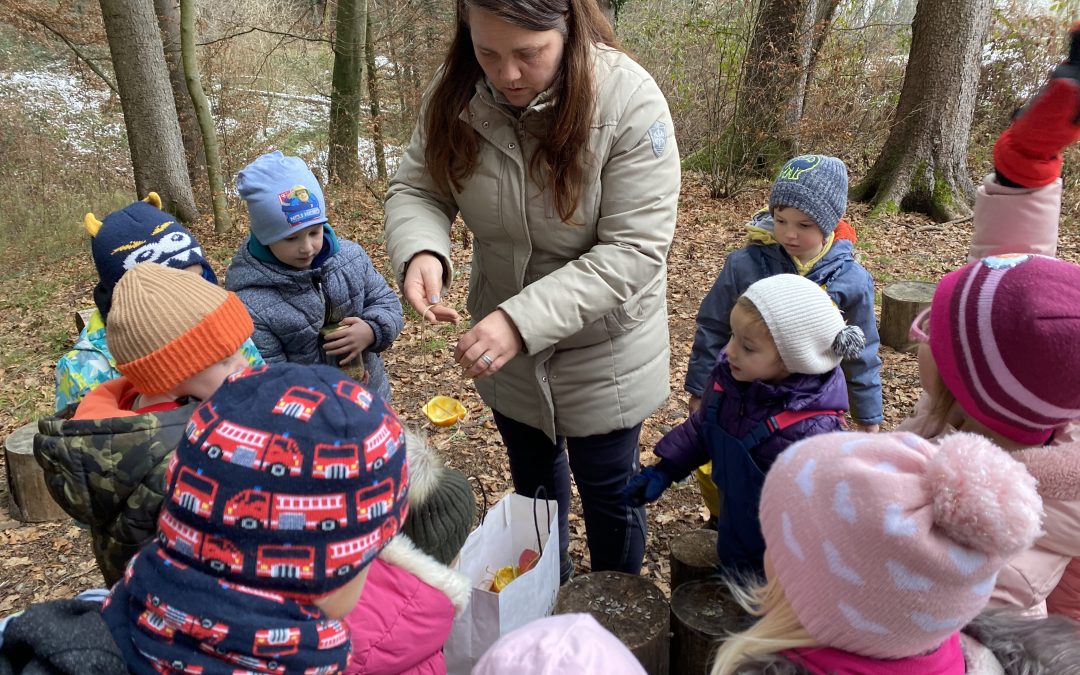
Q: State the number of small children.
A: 10